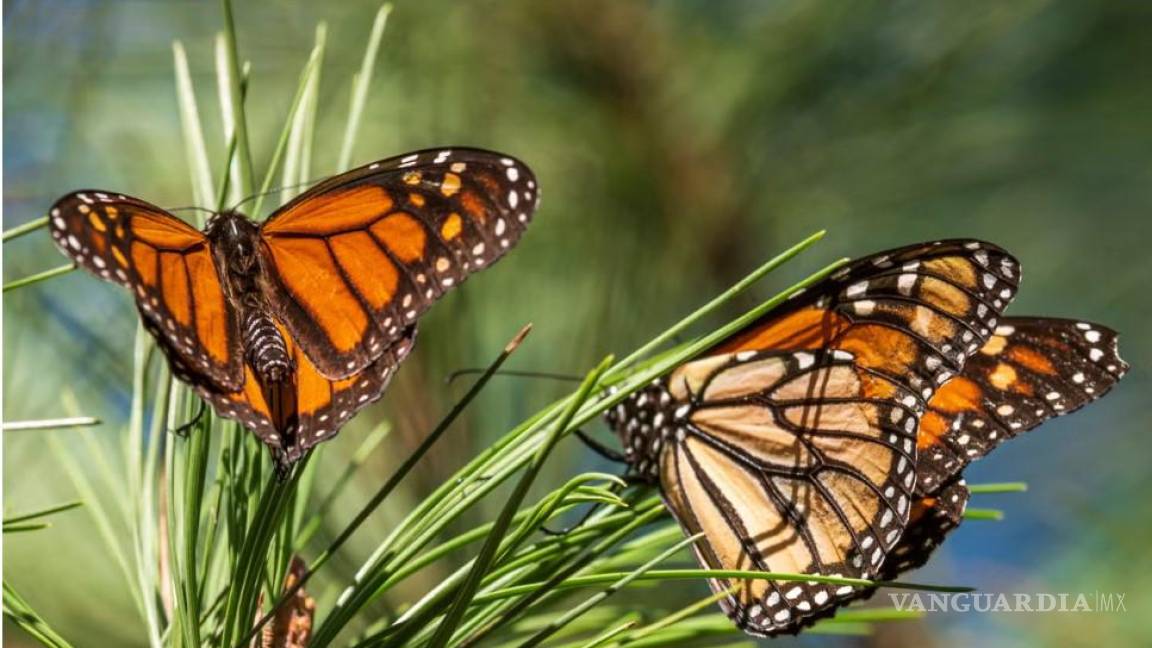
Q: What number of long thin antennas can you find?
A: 3